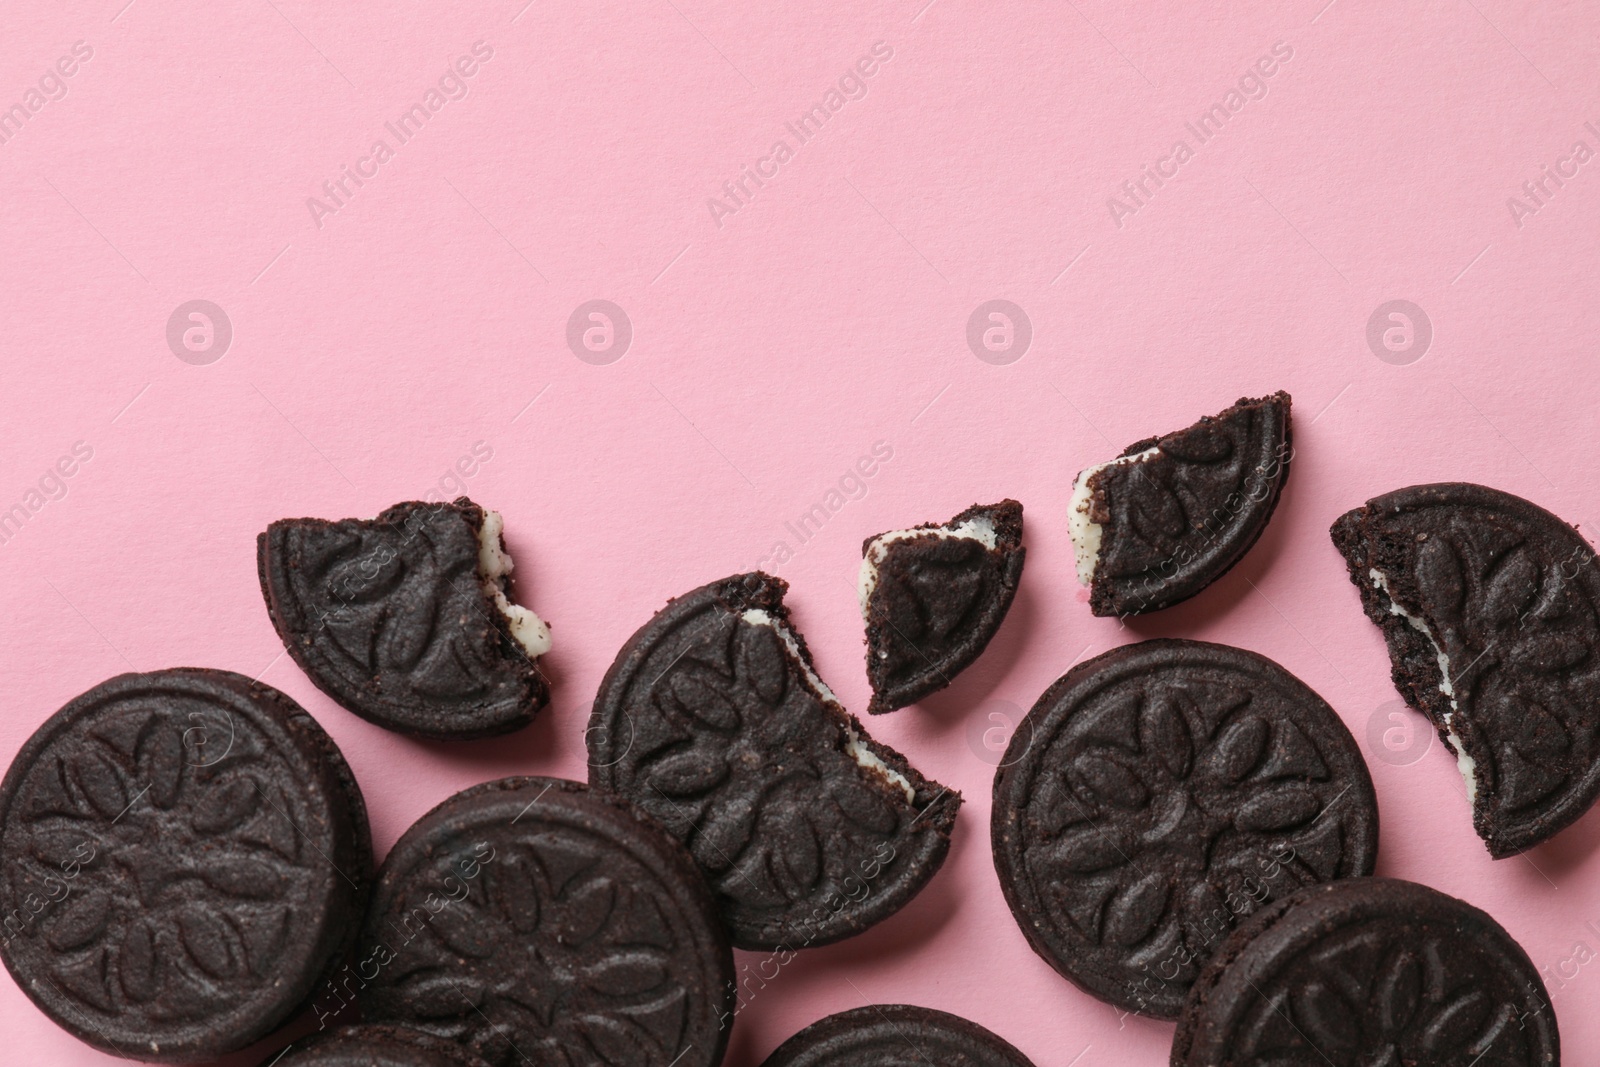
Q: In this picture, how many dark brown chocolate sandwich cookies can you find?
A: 11